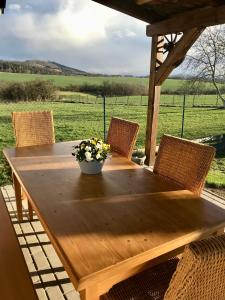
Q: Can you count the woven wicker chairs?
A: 4